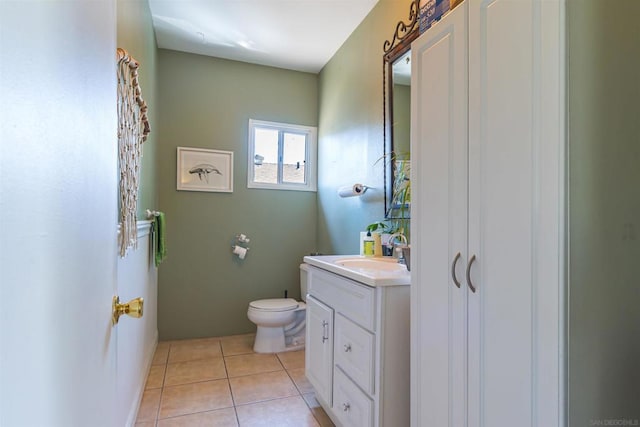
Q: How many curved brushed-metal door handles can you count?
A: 2